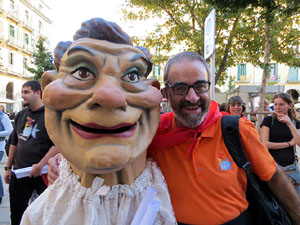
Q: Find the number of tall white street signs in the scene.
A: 1